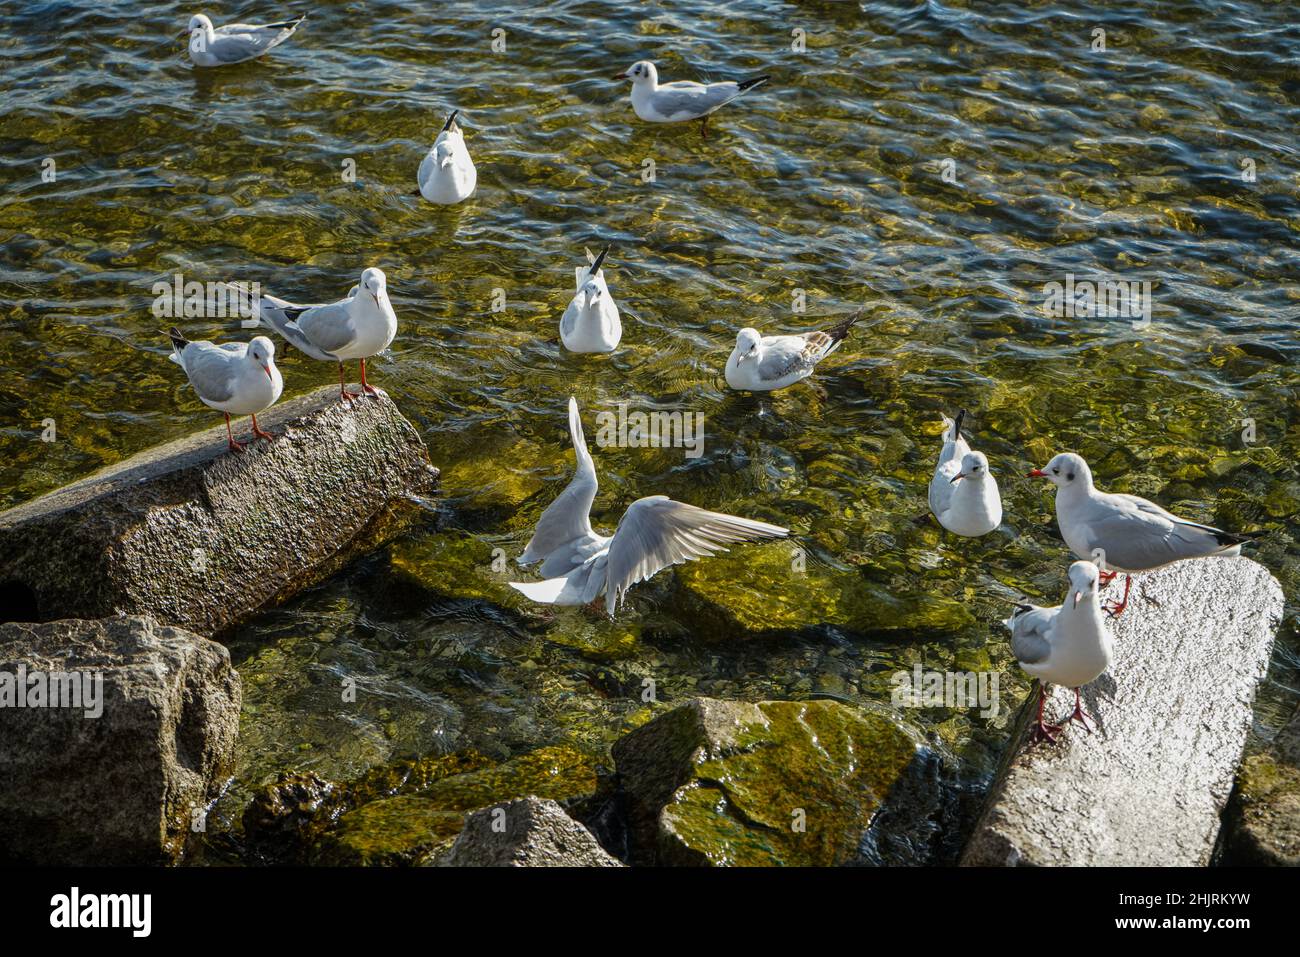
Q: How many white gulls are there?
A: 11